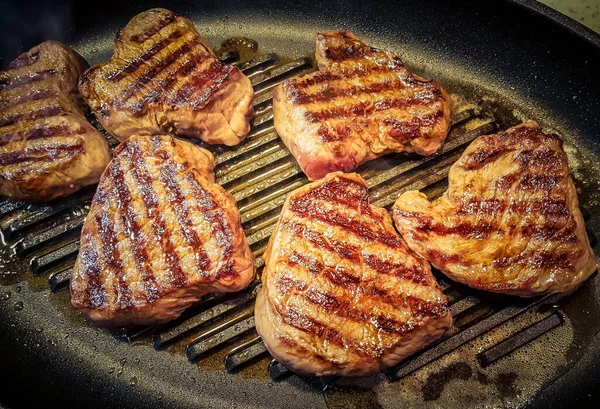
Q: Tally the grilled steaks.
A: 6